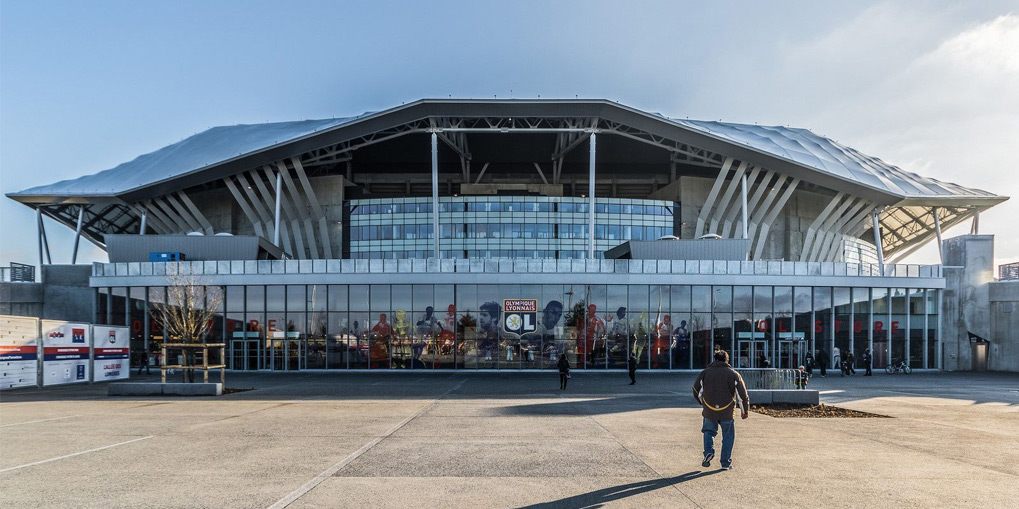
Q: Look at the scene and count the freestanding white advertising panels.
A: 3